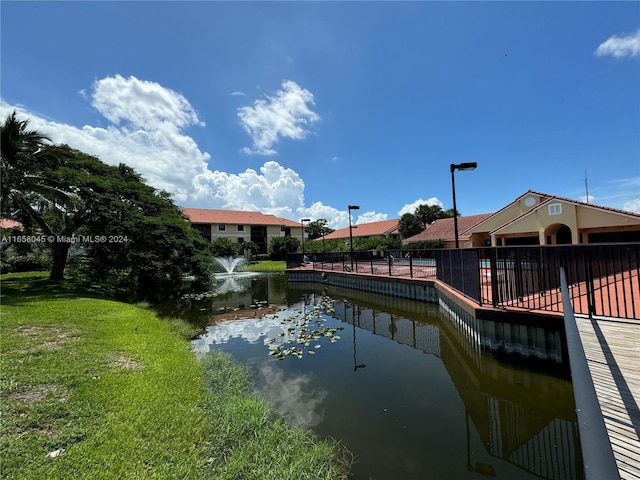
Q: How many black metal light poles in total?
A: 3